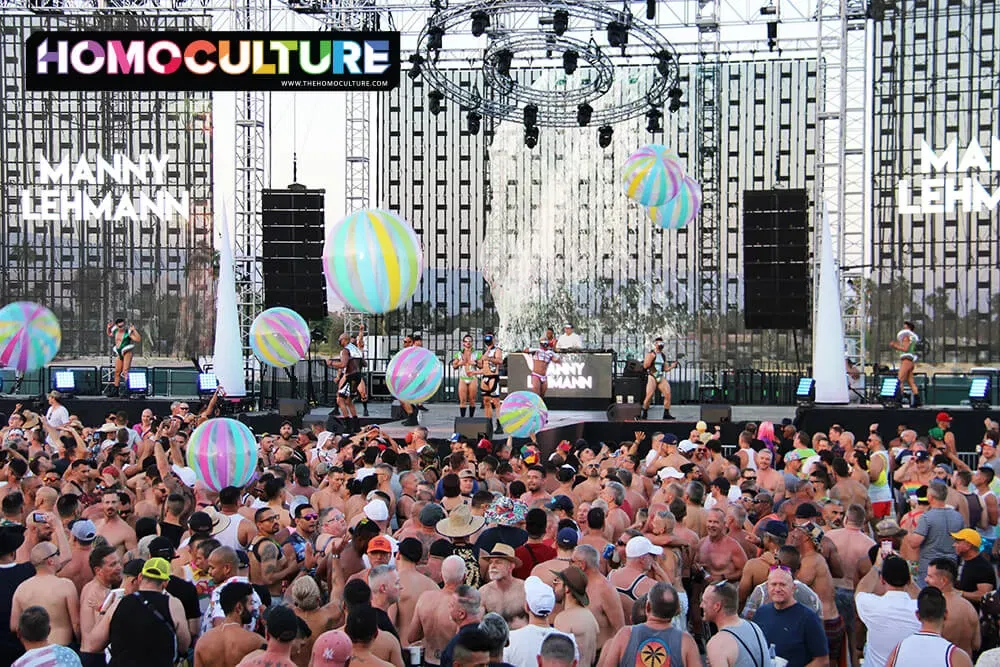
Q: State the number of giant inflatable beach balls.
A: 8